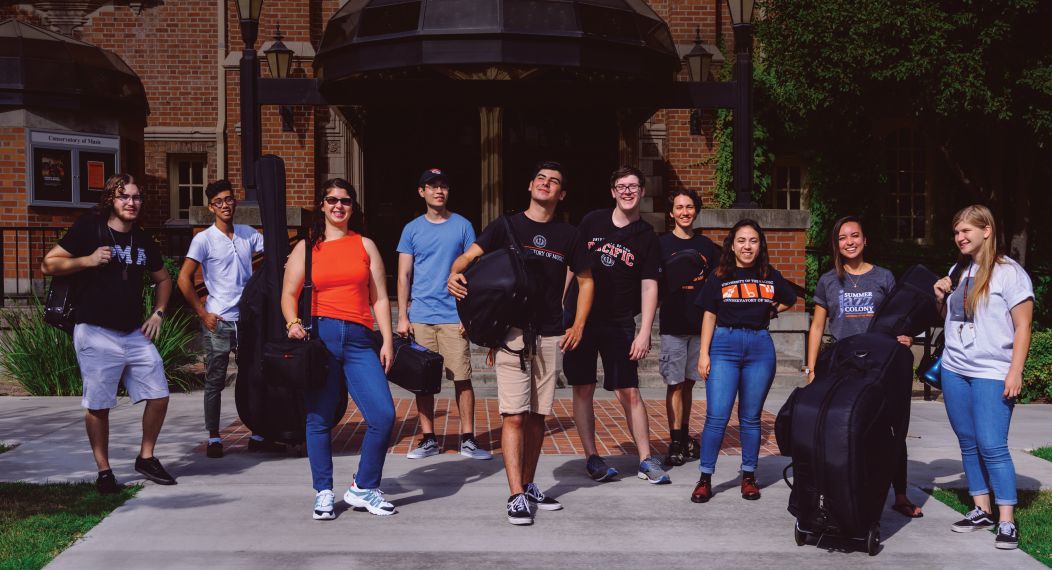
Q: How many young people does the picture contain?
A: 10